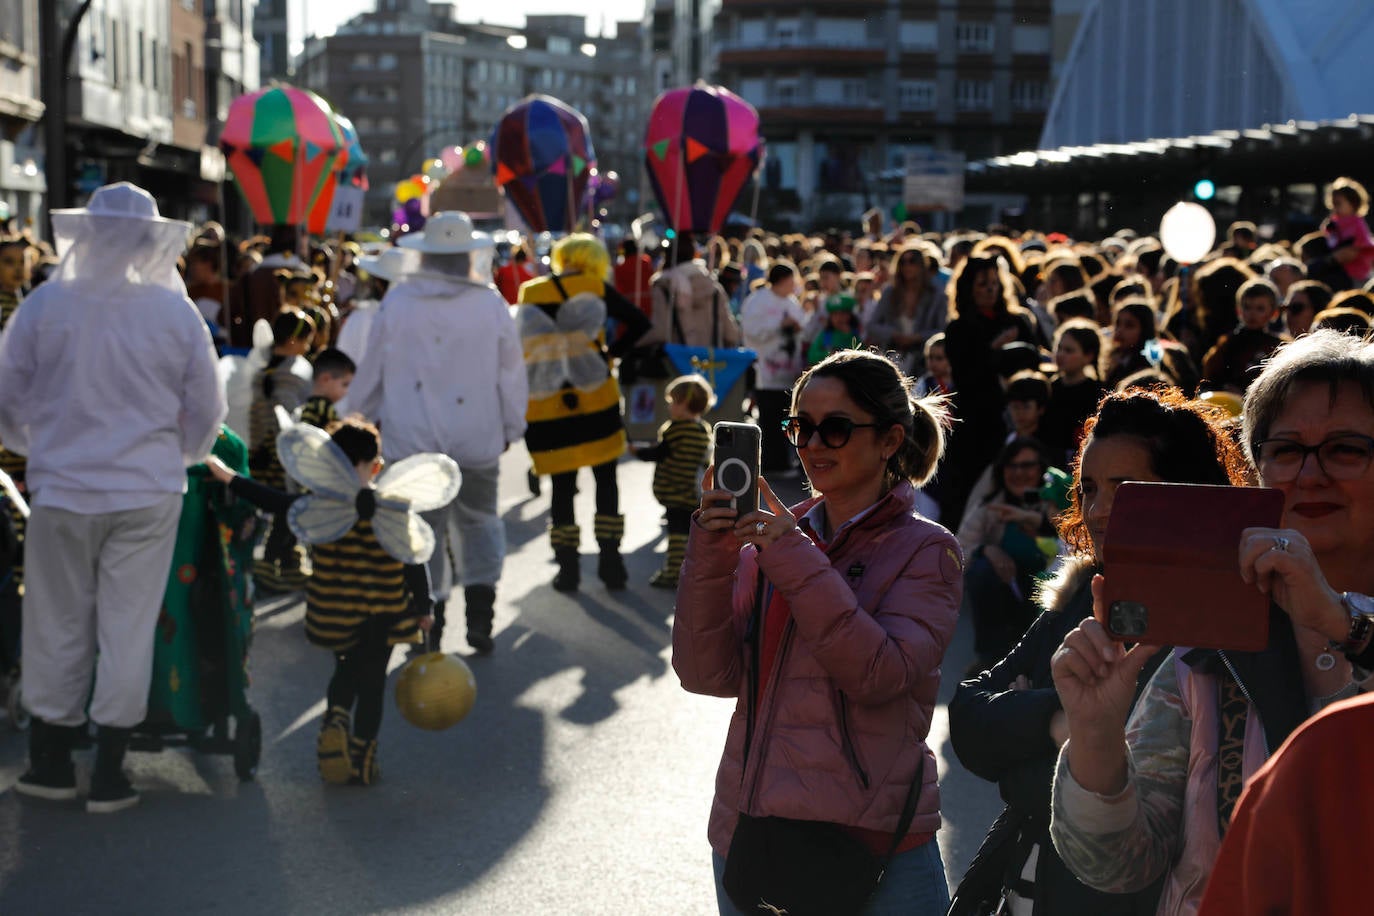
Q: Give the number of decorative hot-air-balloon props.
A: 4